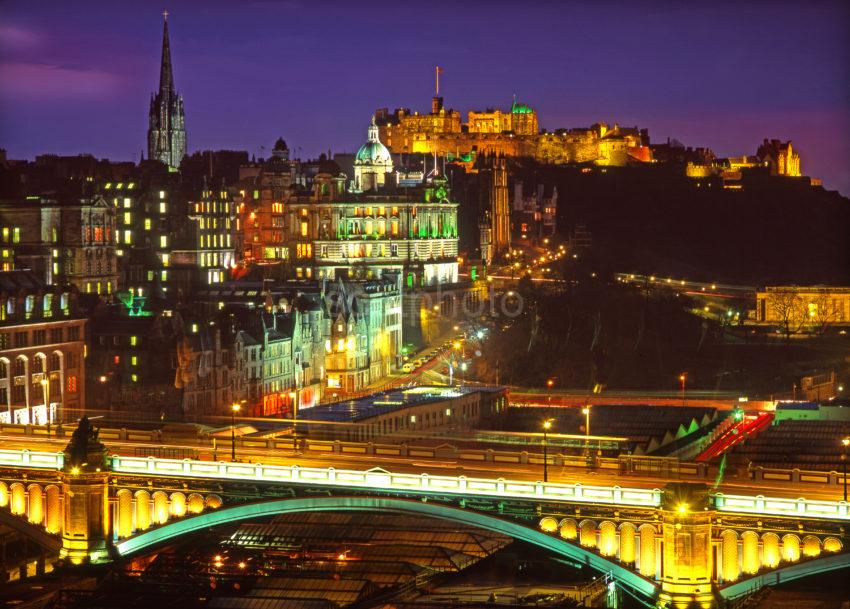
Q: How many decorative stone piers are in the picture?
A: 2